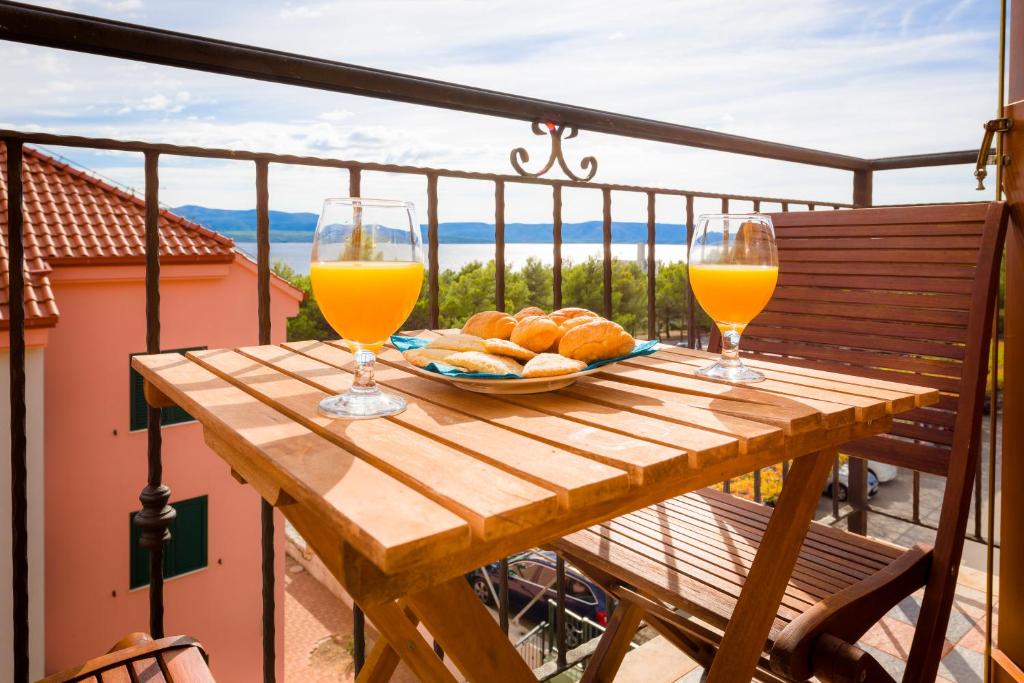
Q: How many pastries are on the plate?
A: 11